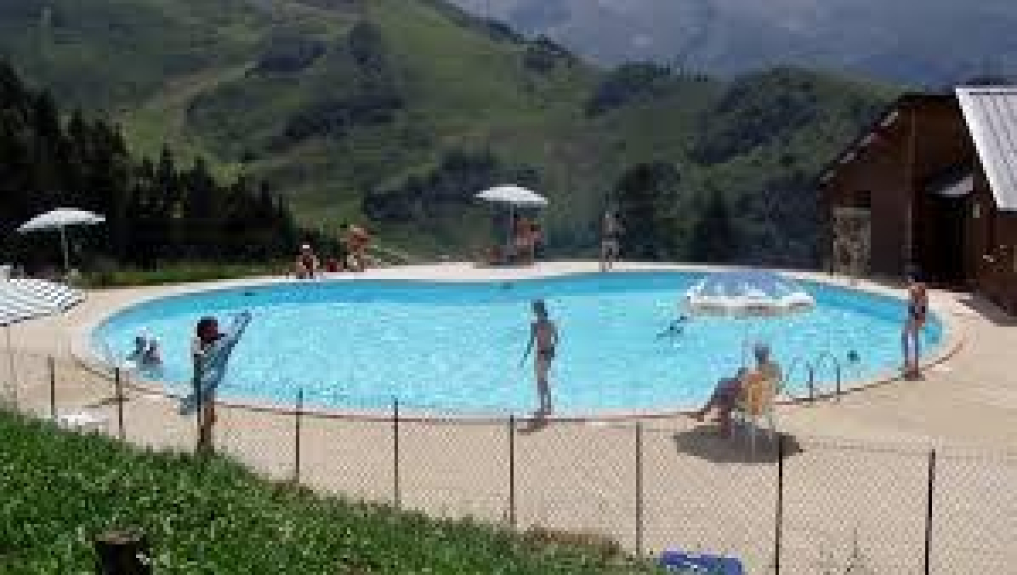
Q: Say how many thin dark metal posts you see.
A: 9